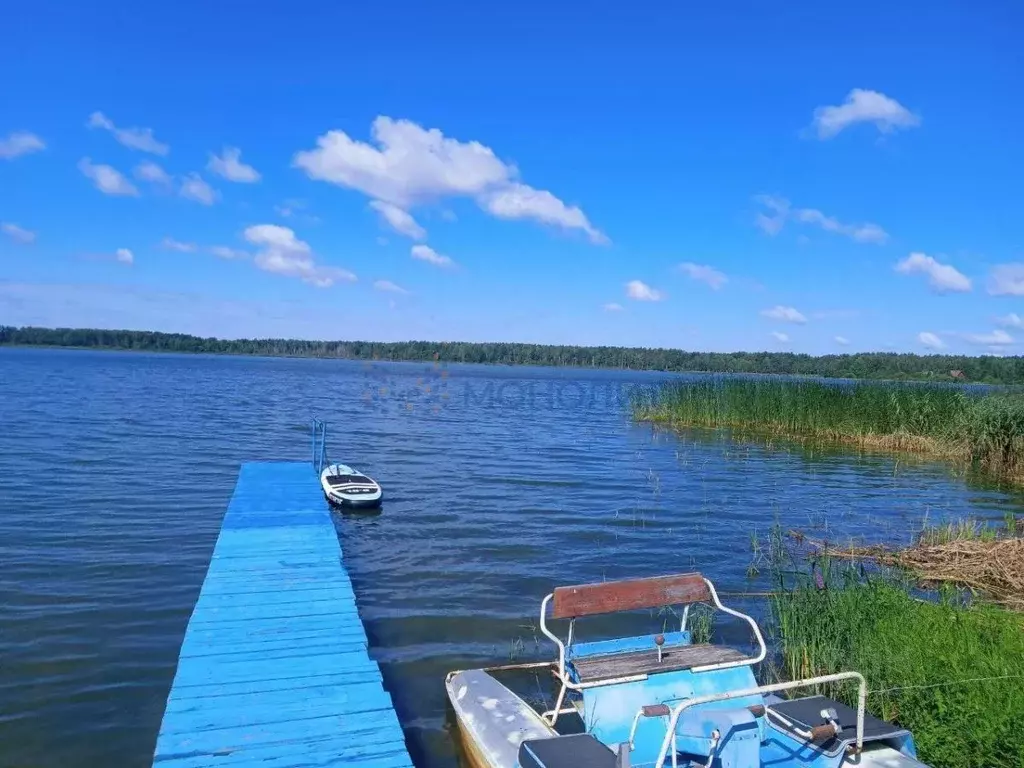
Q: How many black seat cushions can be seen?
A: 2